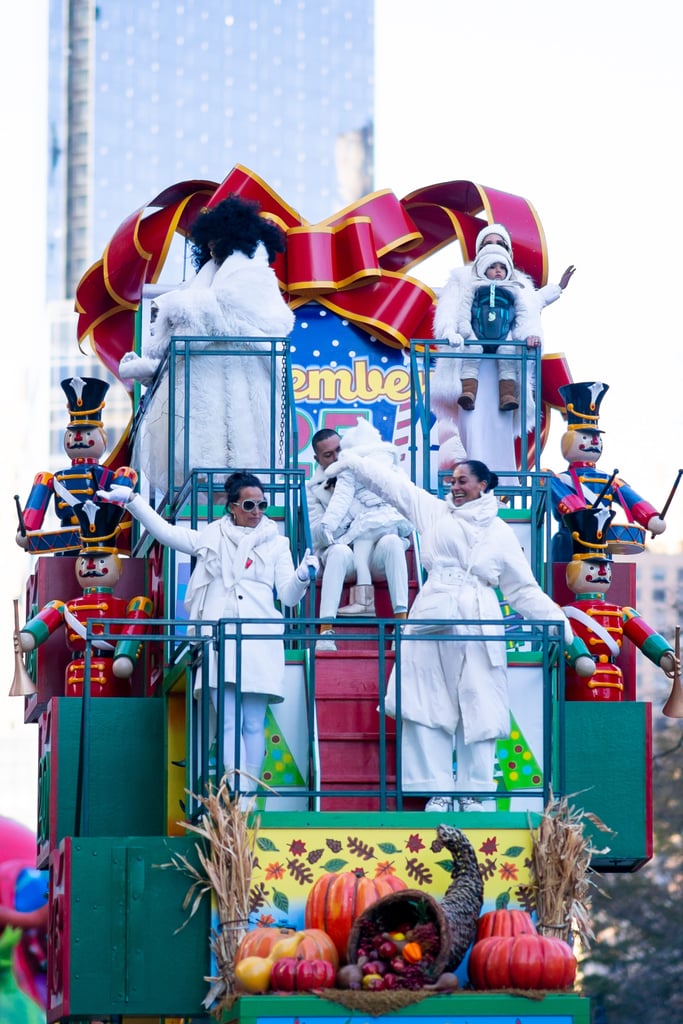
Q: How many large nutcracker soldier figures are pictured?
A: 4